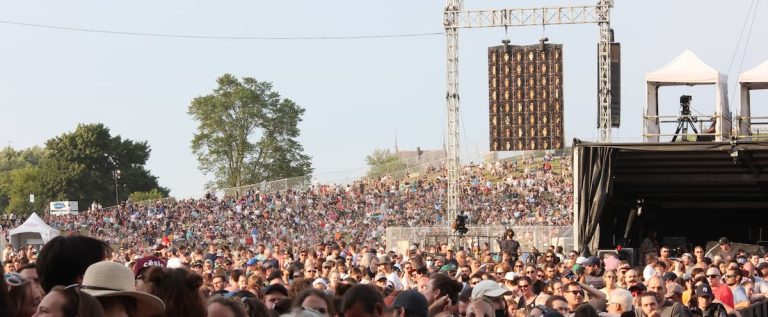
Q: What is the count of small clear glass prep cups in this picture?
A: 0